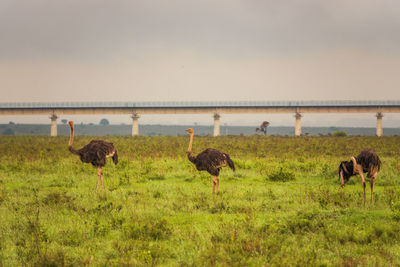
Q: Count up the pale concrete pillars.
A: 5